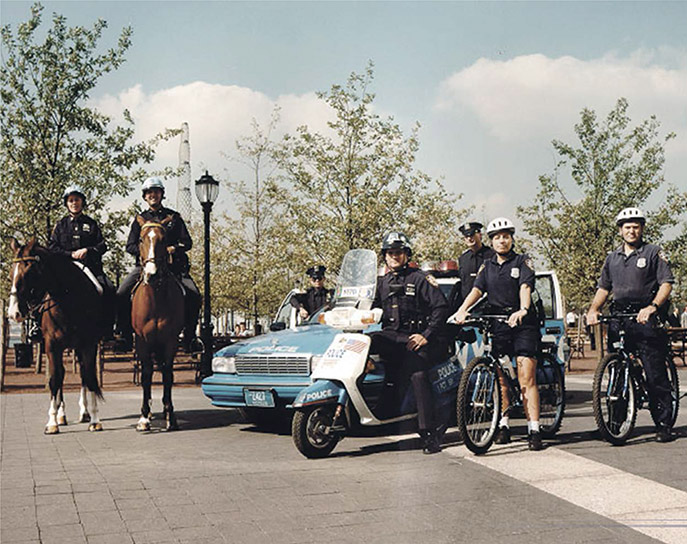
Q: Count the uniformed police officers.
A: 7